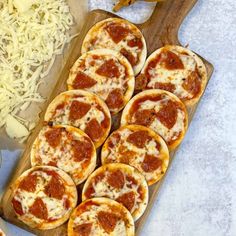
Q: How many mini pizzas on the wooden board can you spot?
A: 10